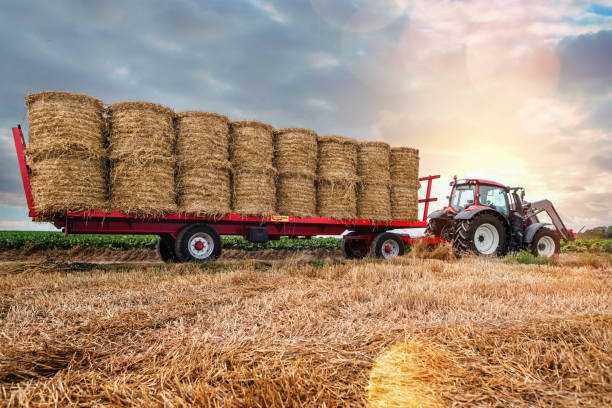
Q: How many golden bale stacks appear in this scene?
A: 8